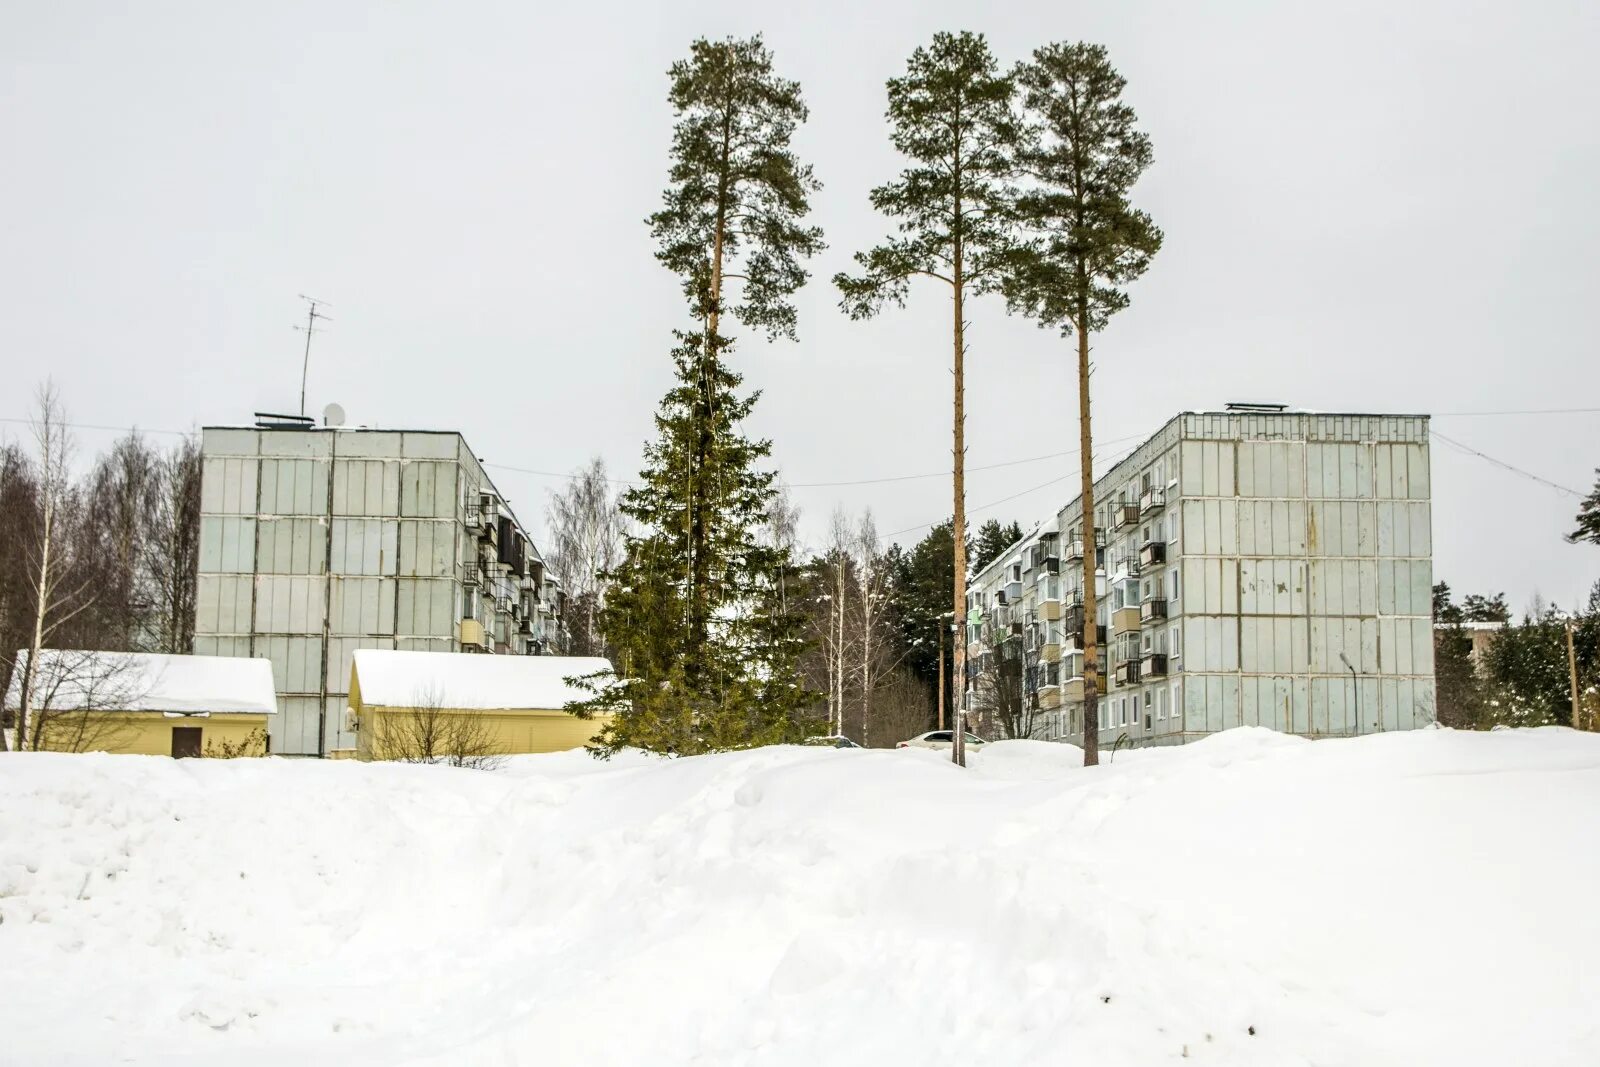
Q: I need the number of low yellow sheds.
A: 2